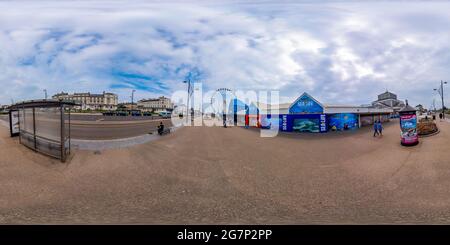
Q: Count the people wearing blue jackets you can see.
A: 2